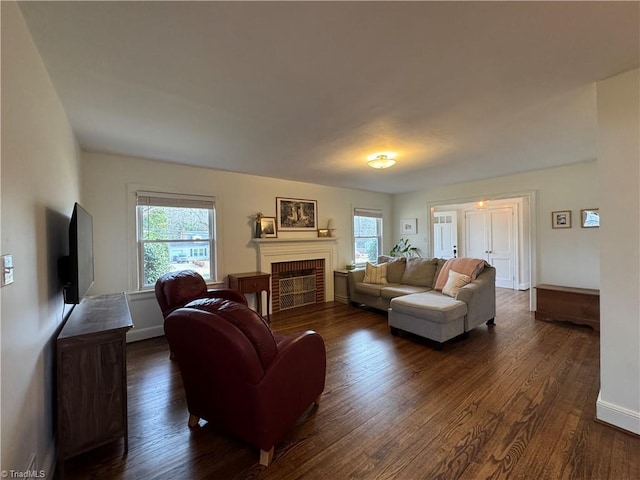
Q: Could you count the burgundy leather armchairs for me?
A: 2